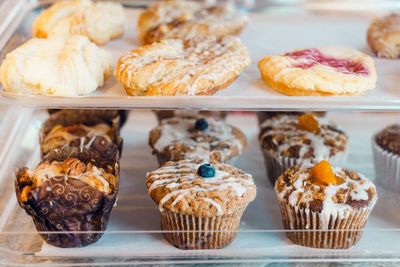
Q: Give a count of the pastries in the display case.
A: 13